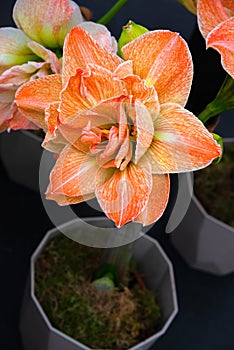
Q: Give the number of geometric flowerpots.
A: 3